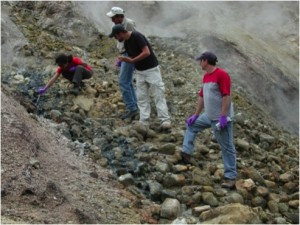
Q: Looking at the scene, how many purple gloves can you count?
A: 5